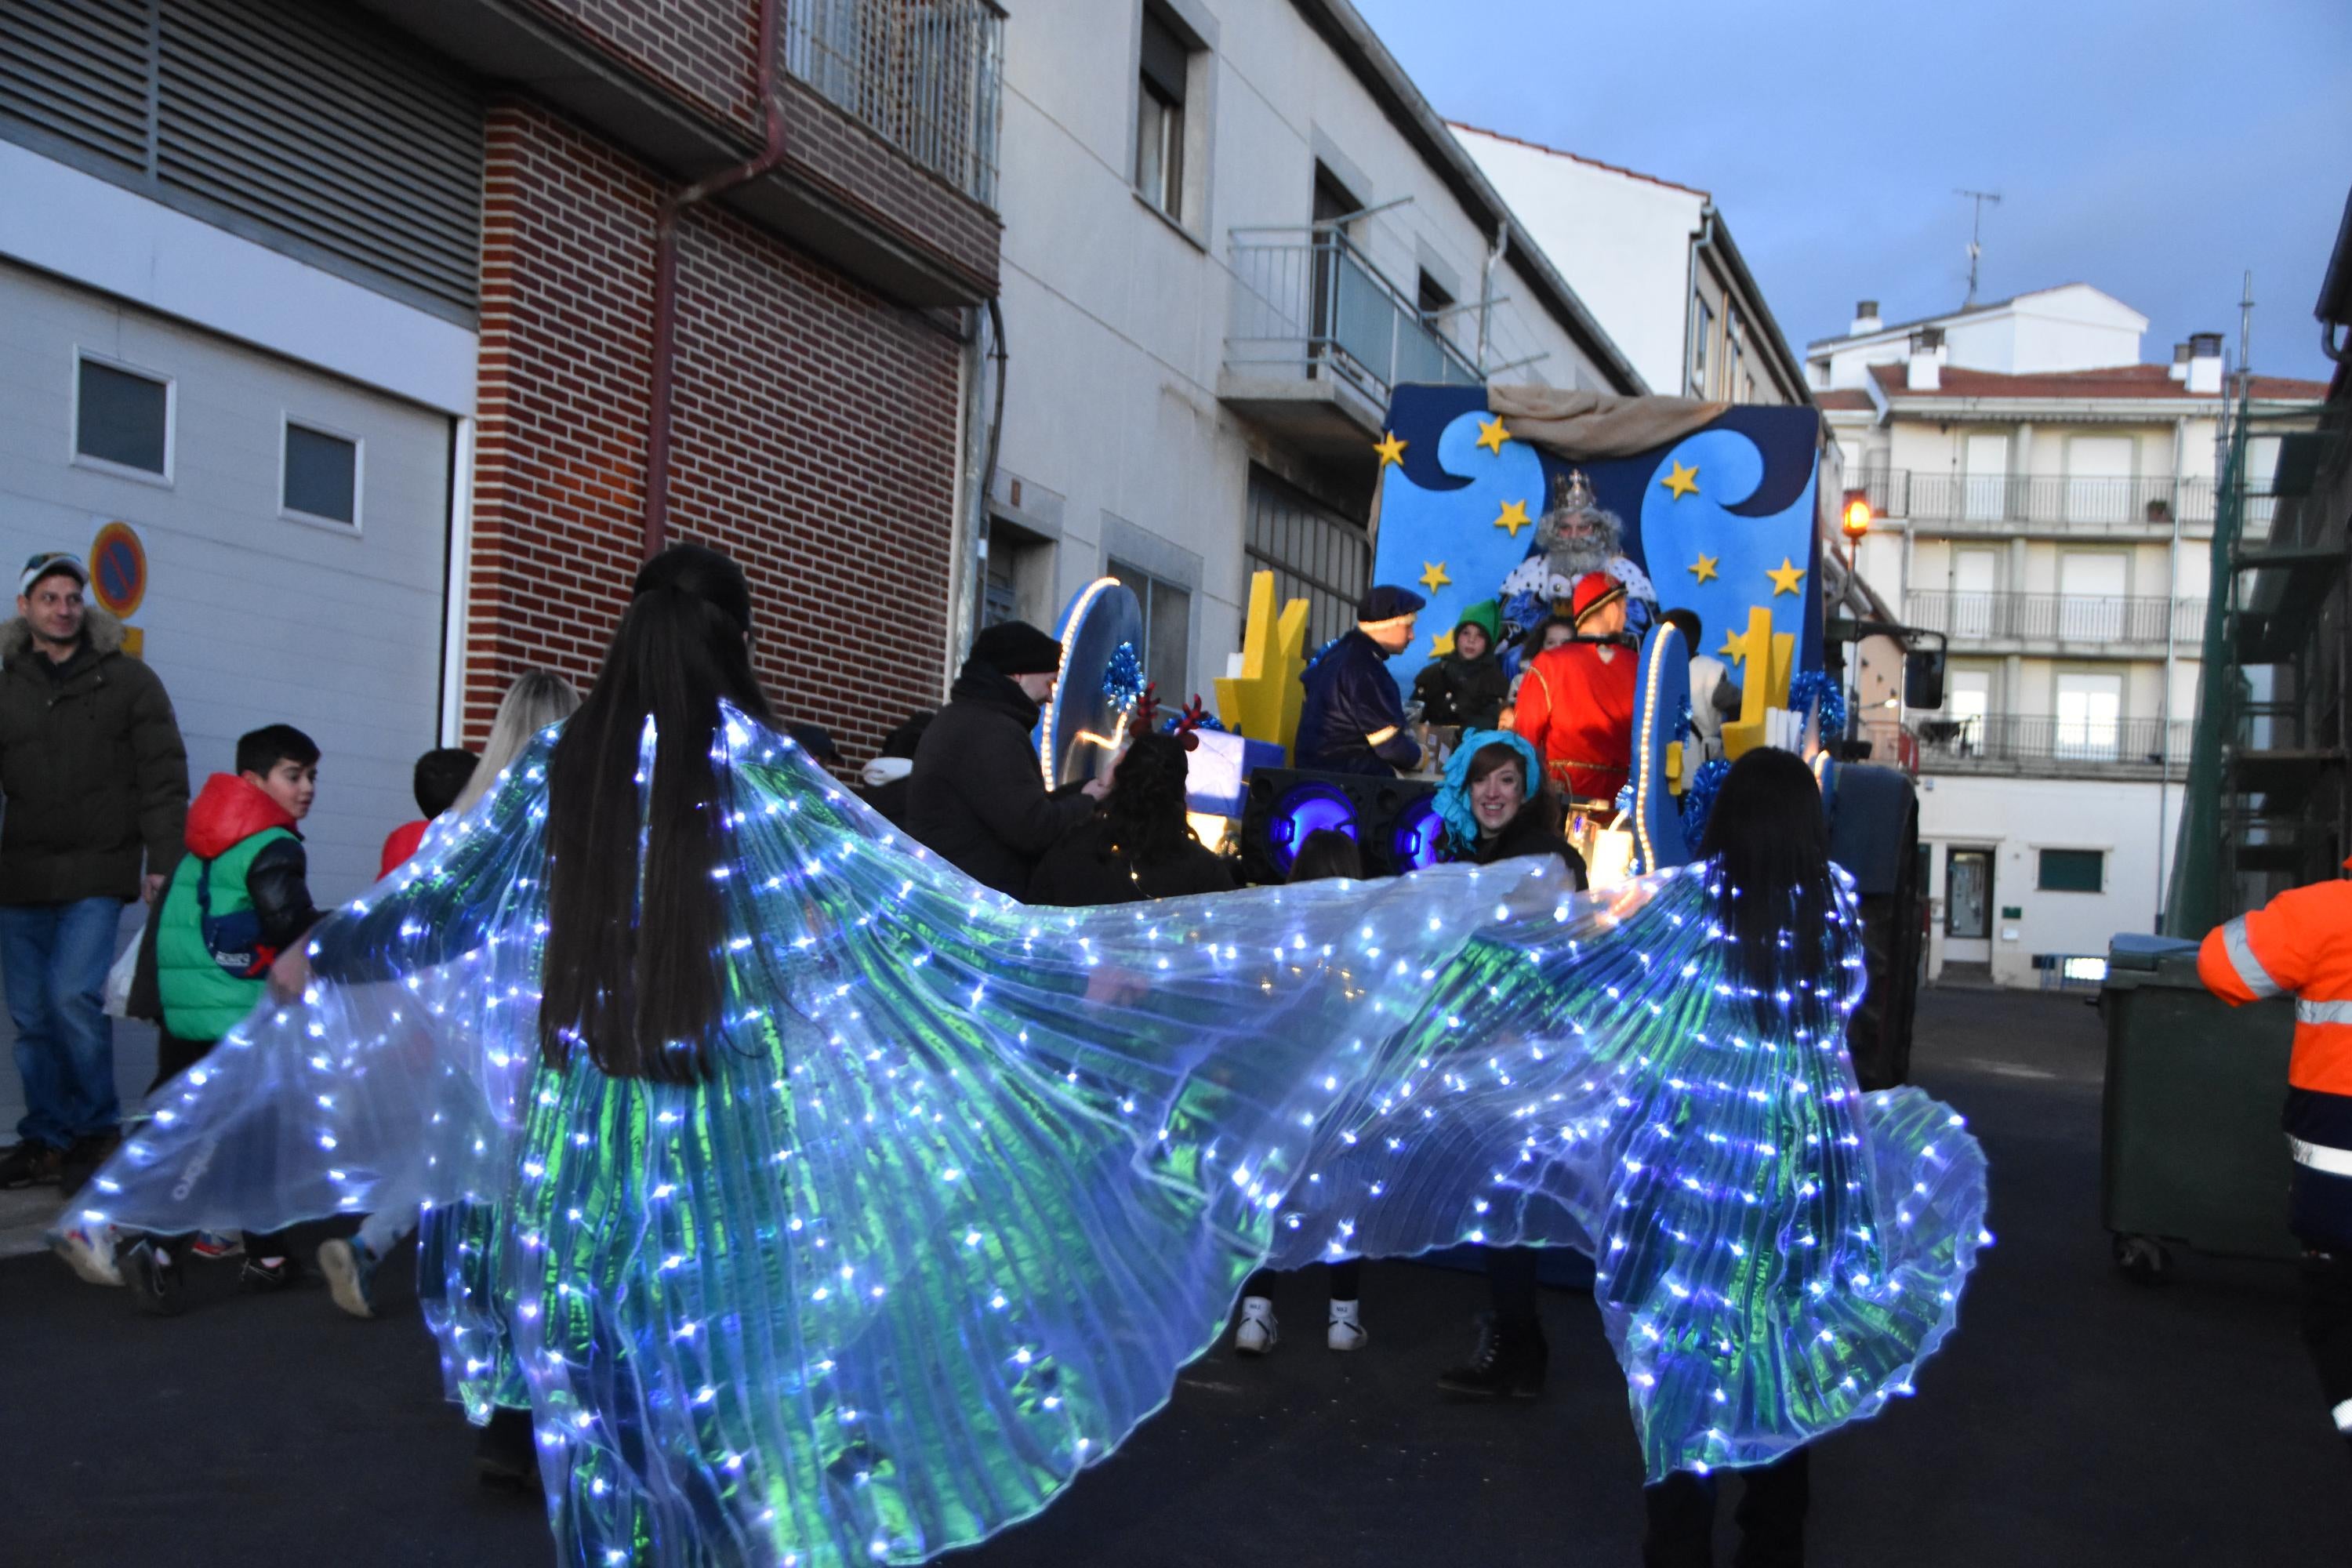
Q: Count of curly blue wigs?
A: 1